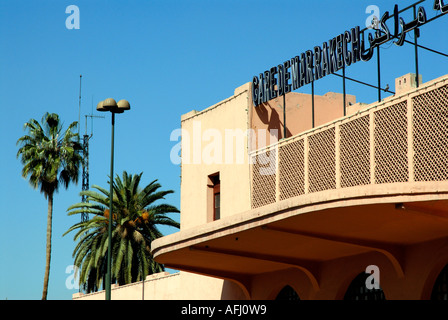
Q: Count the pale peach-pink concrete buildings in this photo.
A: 1